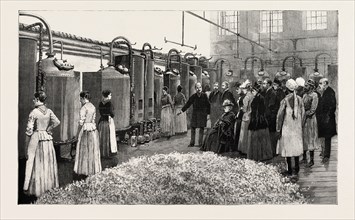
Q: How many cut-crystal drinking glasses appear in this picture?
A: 0